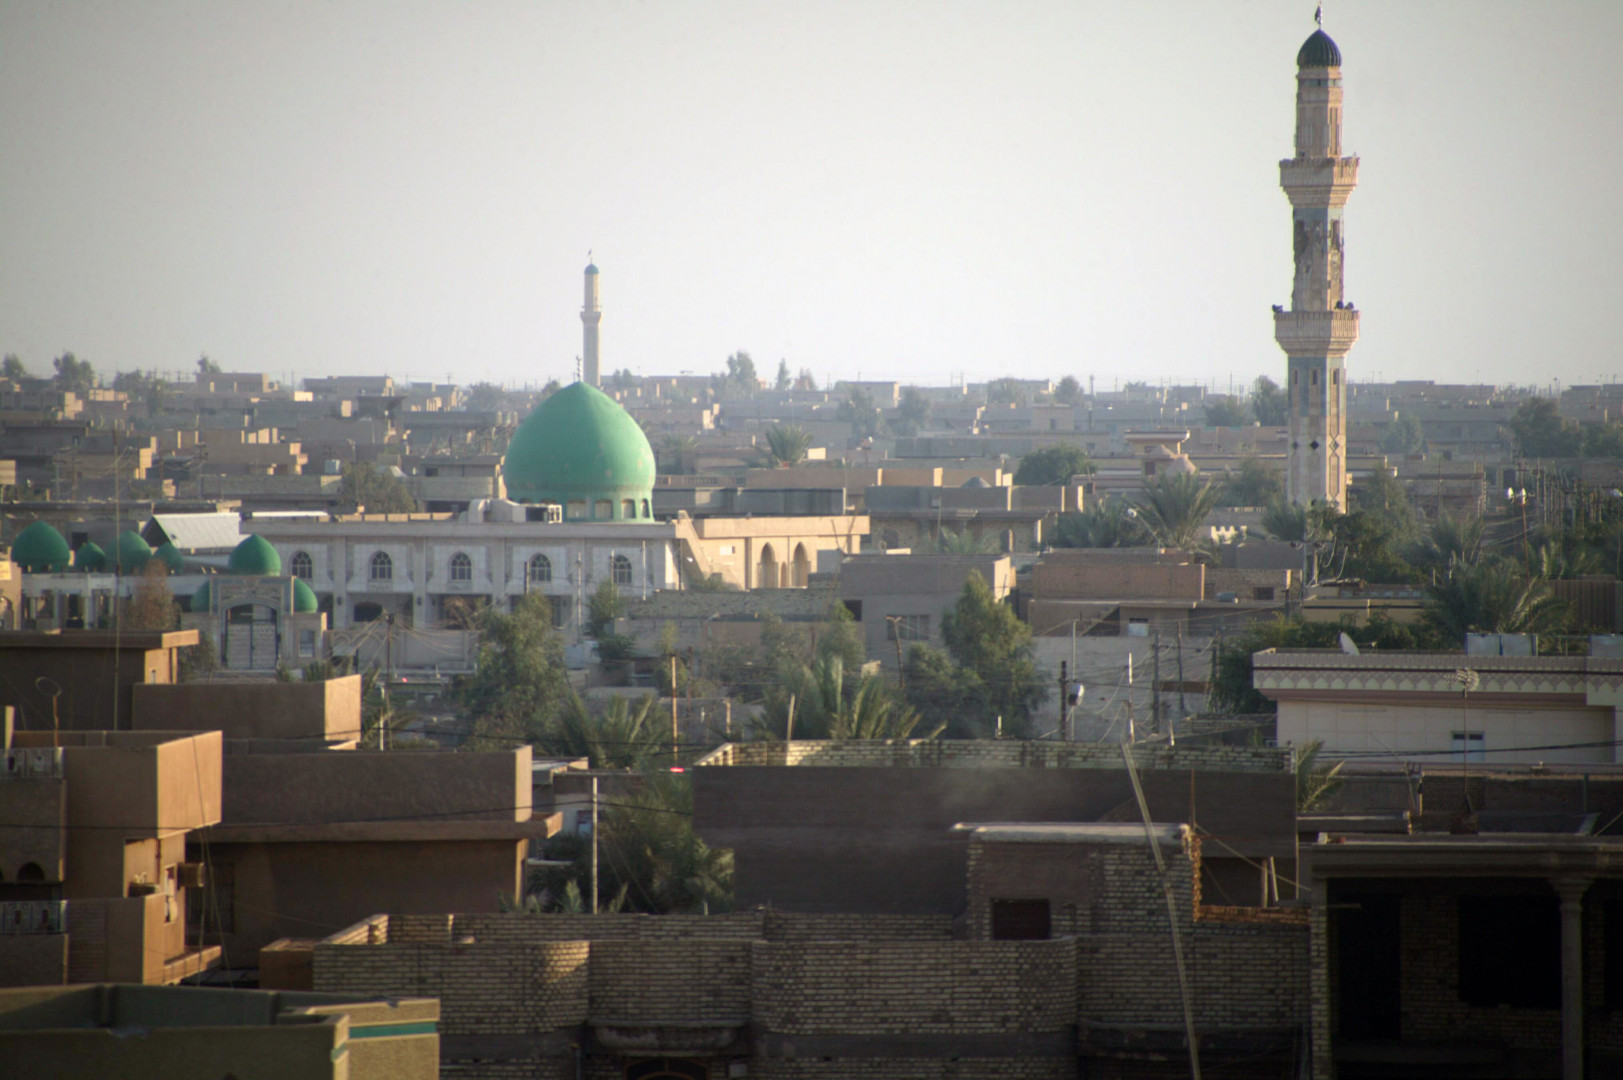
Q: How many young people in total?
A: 0